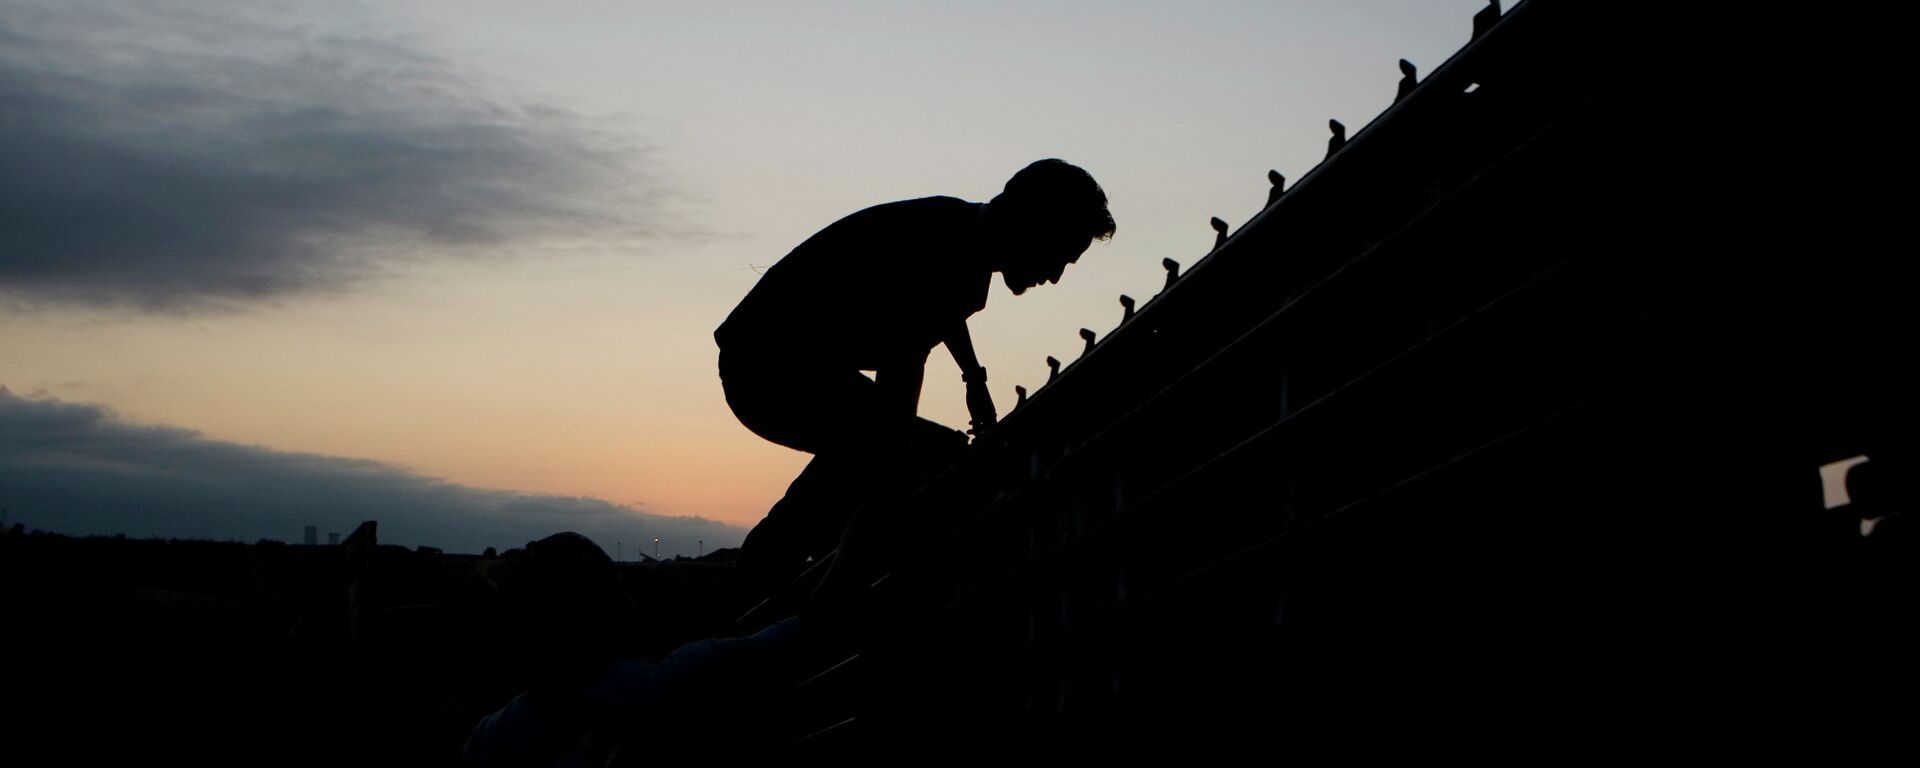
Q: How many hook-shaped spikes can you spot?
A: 10